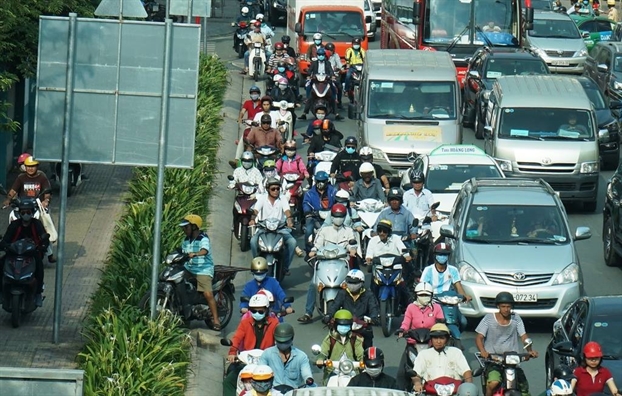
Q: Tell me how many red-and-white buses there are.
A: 1